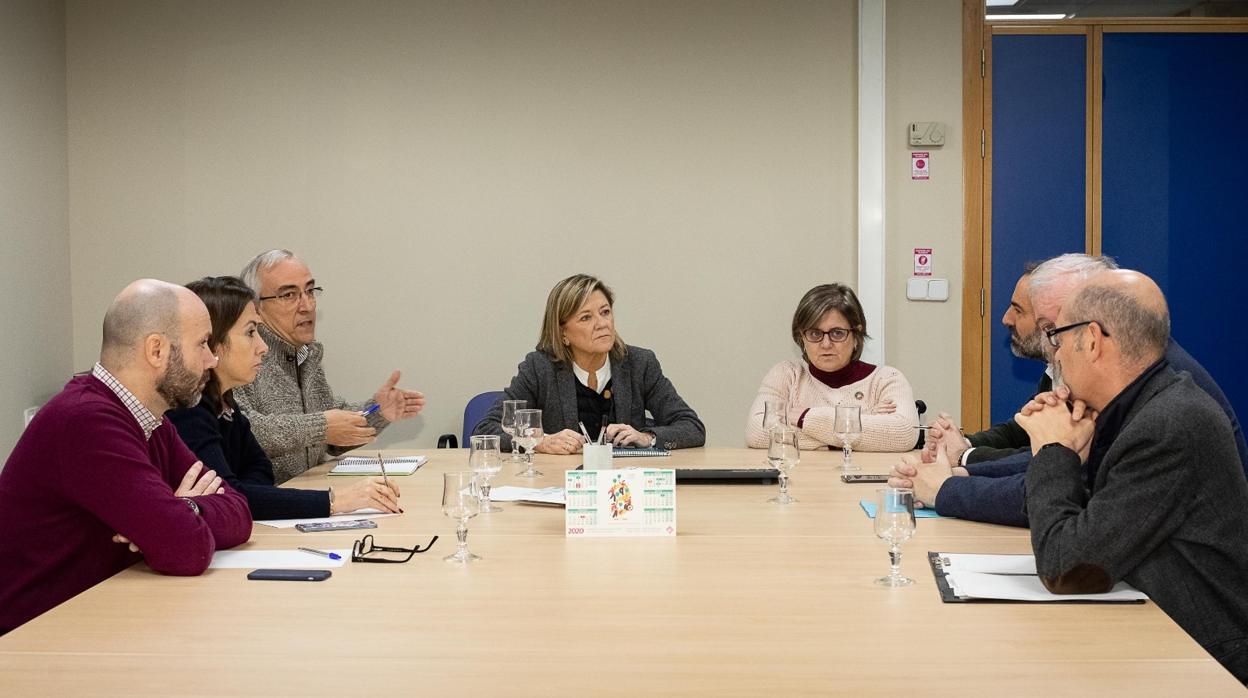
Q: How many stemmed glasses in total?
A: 8